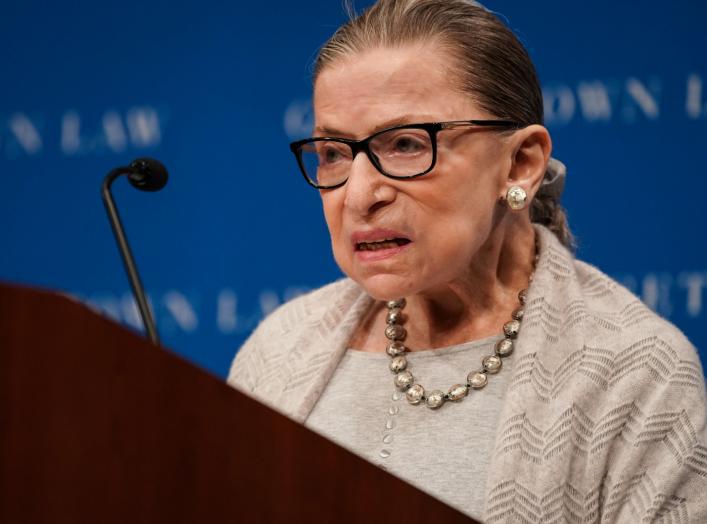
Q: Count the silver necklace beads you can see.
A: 15